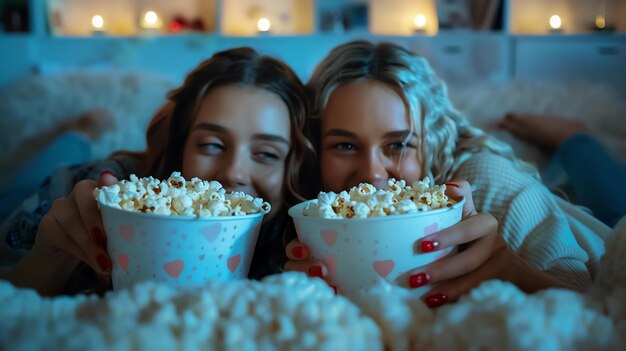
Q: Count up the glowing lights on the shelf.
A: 5